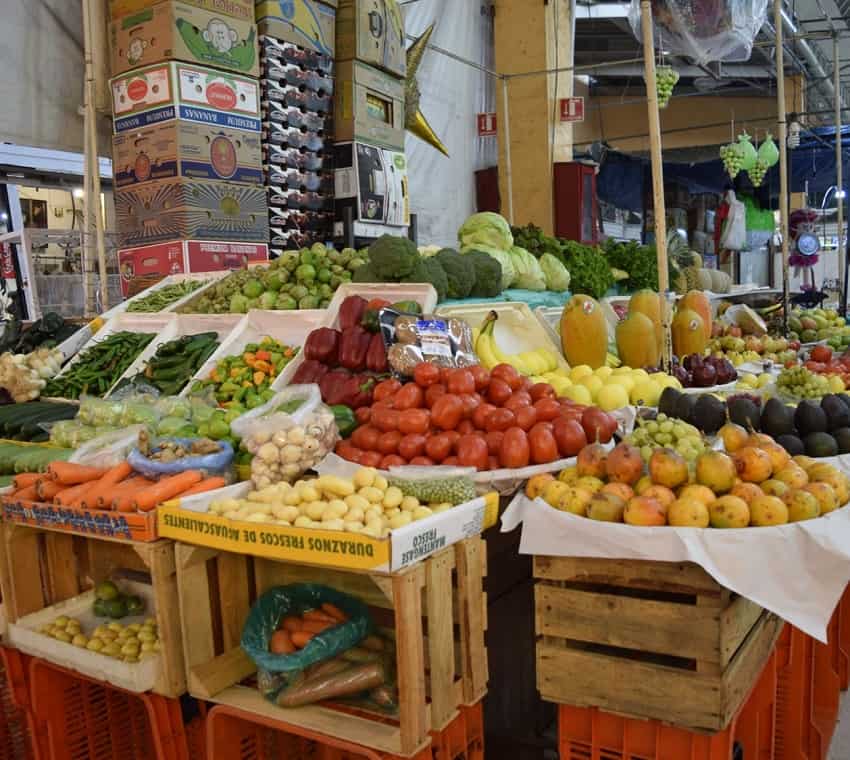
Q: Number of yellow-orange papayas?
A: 5